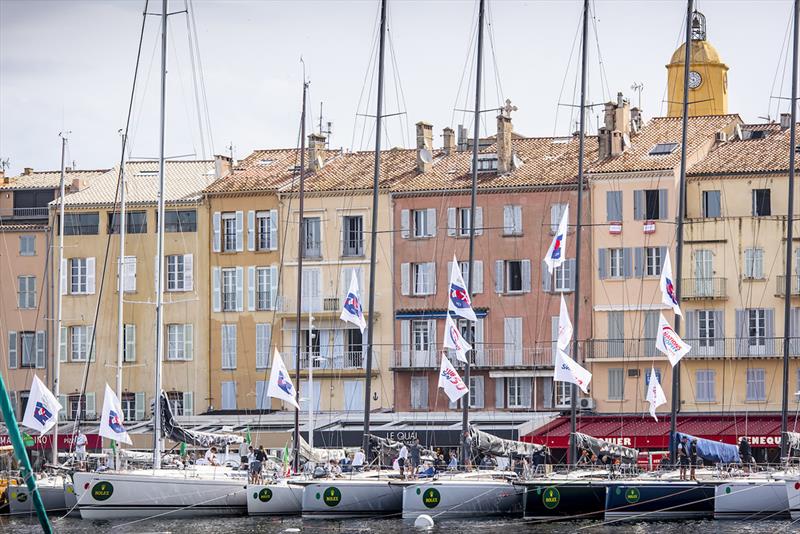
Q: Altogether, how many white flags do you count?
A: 13